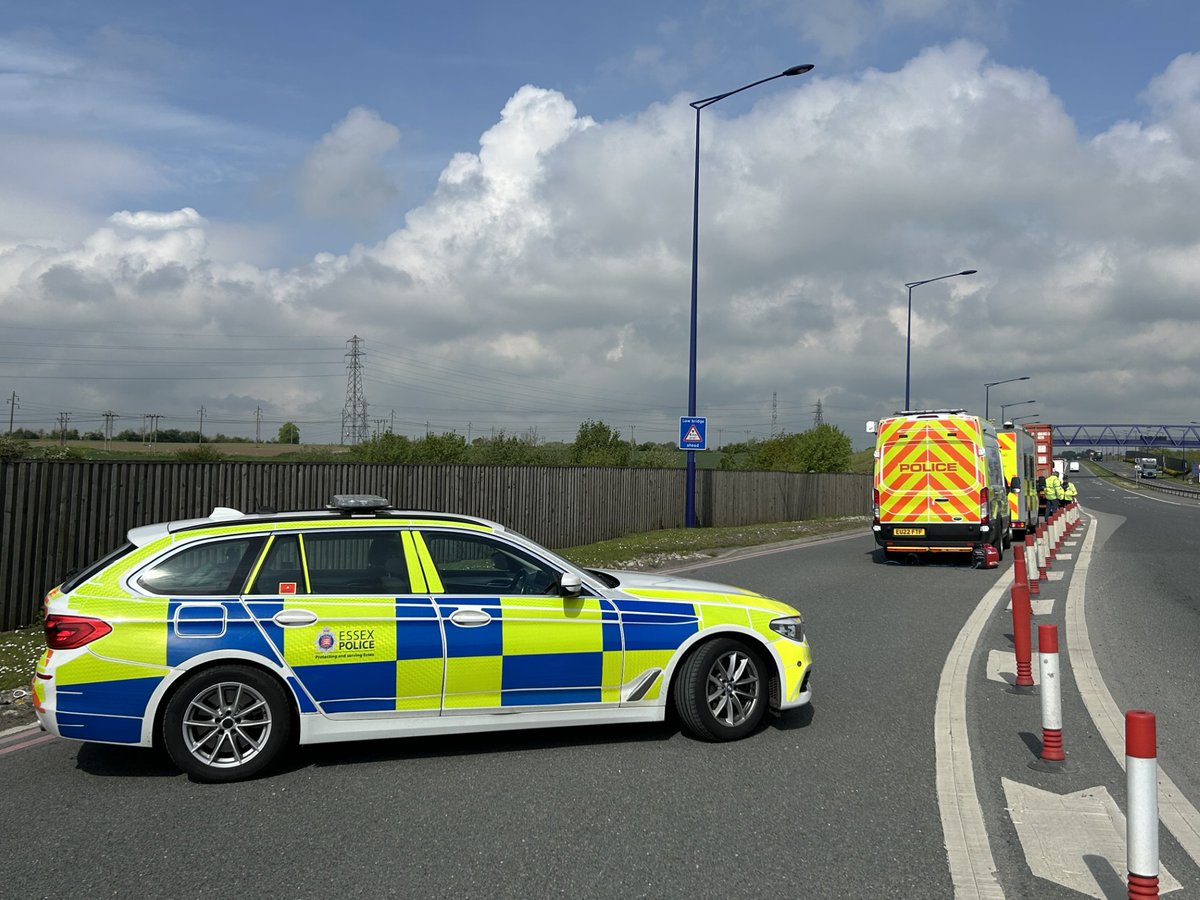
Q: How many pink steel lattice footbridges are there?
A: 0